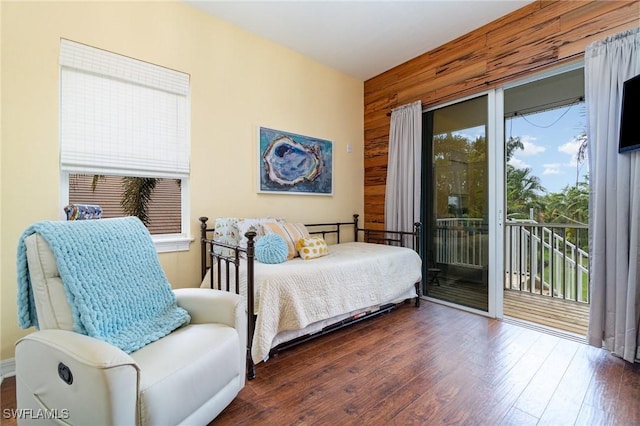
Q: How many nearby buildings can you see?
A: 1